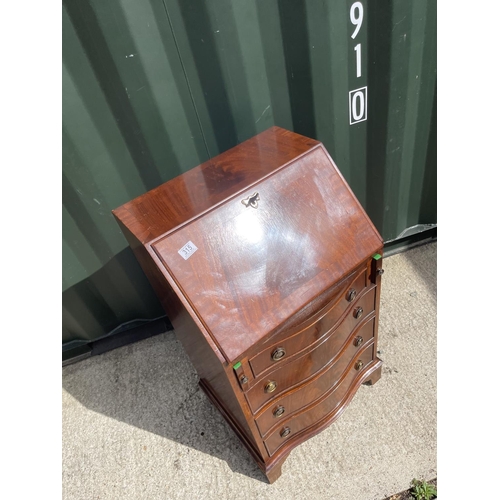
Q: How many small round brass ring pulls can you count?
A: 8